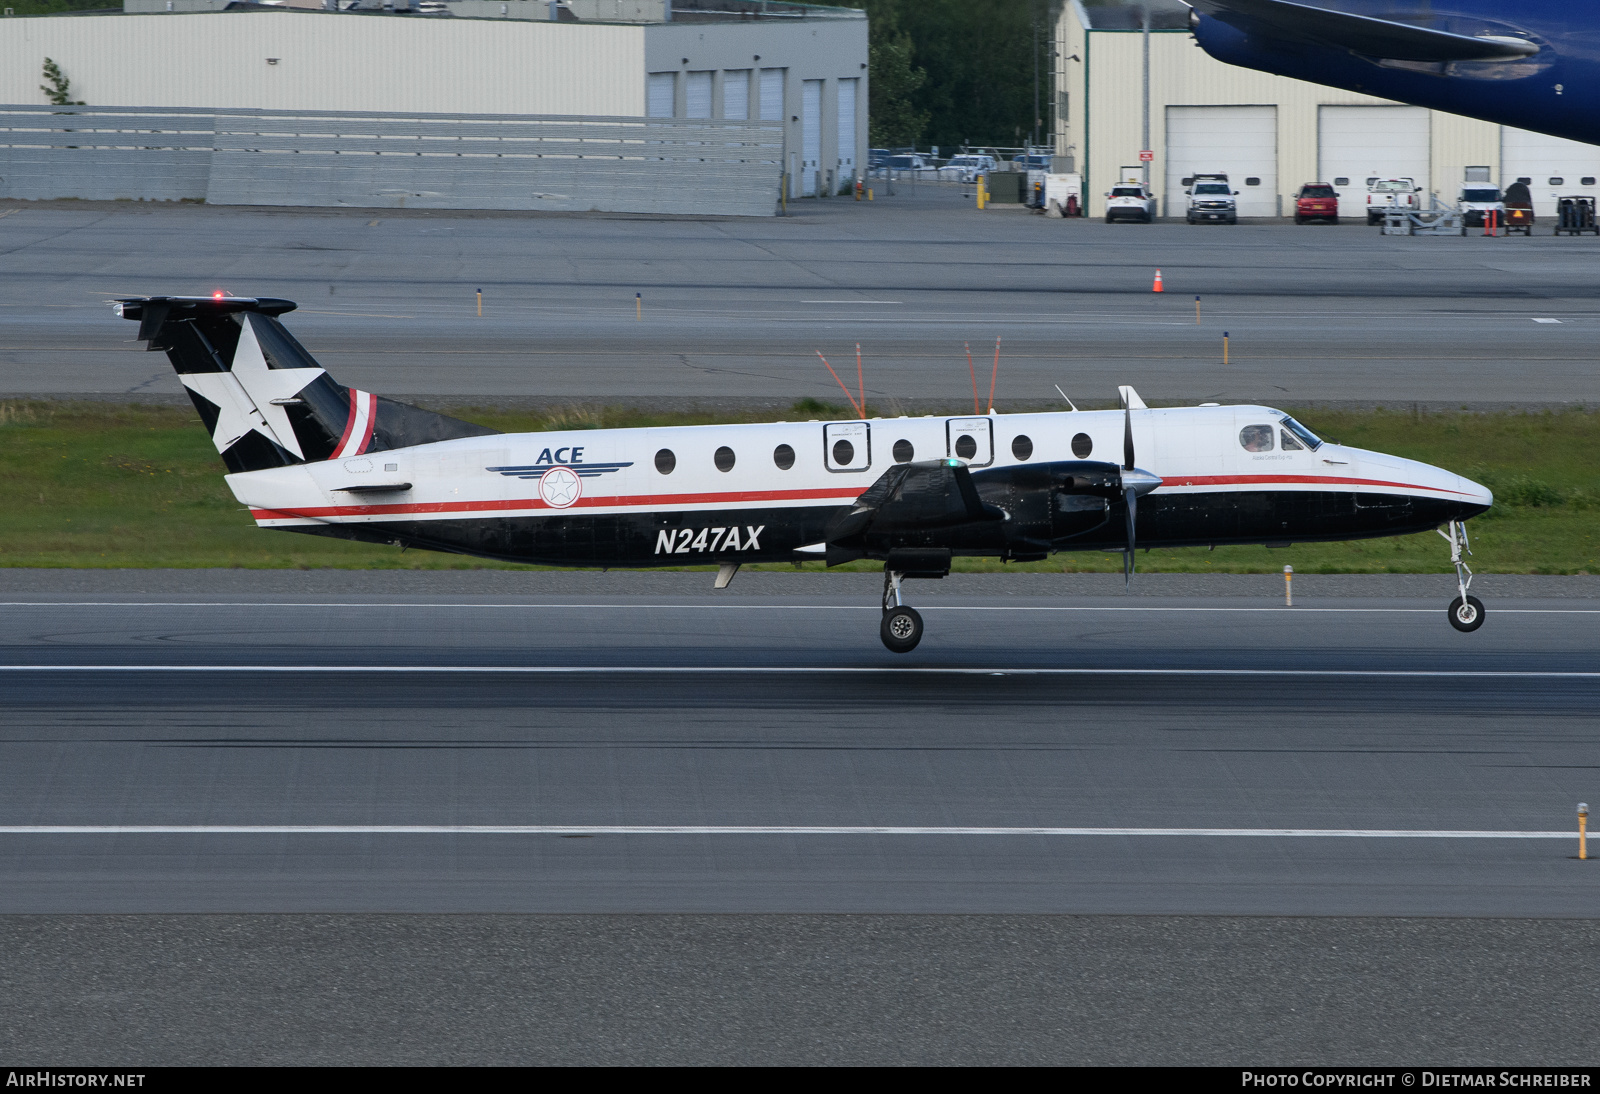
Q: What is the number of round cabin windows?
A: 8